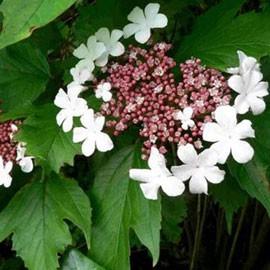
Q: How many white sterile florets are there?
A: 15